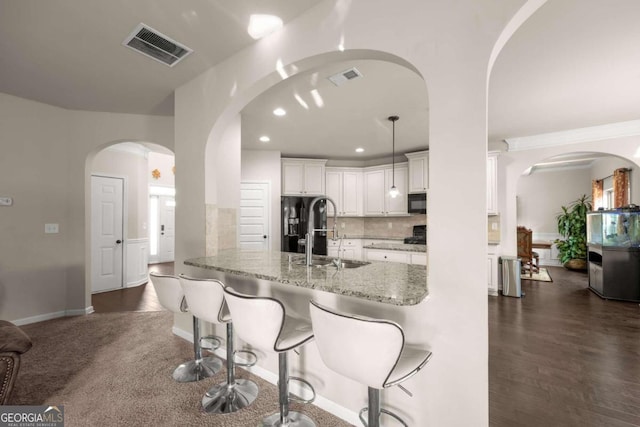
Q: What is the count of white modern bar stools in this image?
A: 4